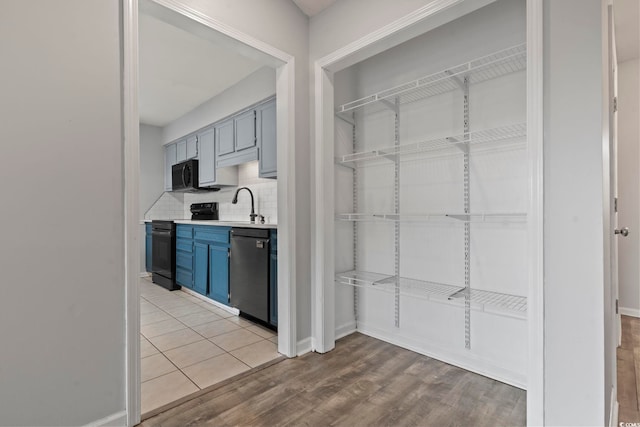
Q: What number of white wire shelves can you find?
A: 4